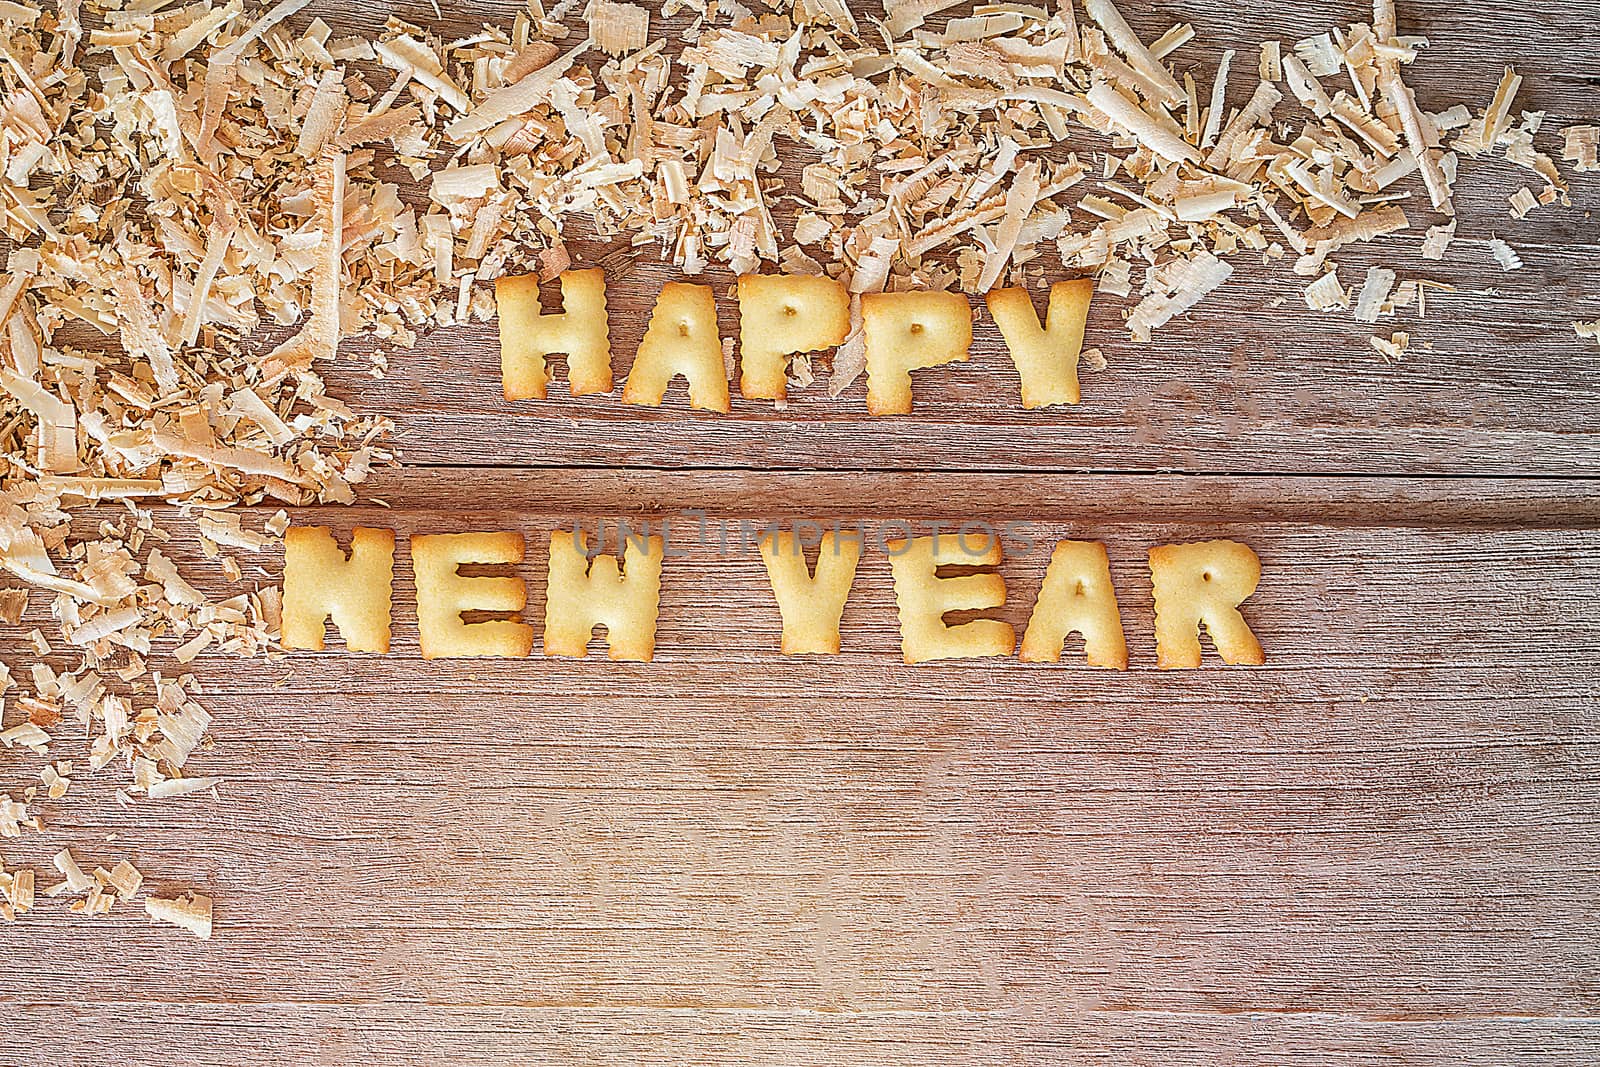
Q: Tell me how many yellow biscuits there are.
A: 12